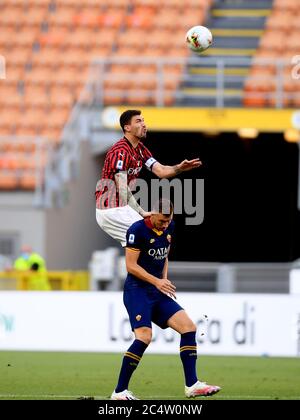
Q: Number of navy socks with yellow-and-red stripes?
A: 2